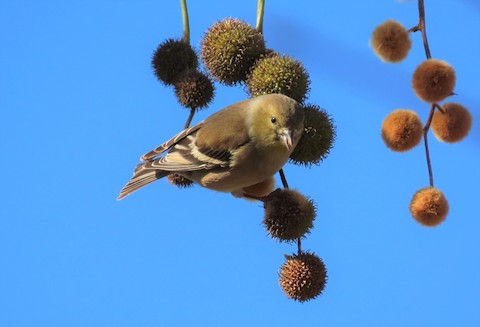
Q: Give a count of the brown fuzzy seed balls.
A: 5